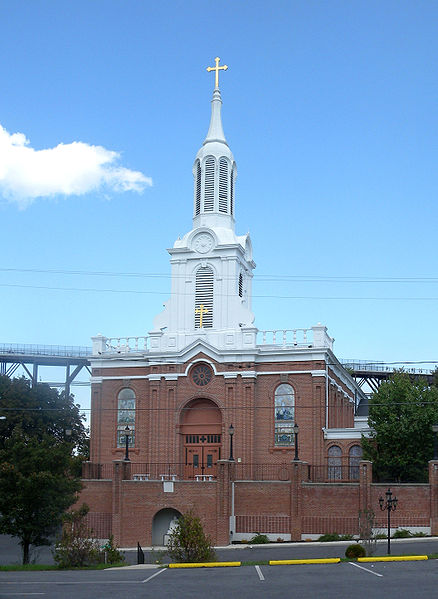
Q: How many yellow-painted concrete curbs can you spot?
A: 3